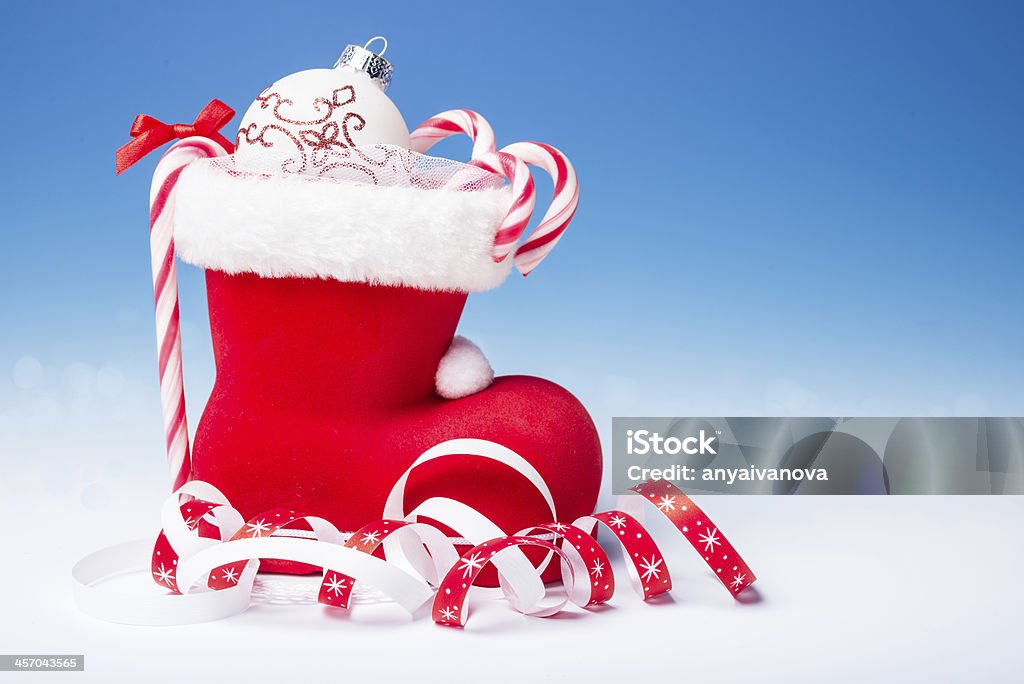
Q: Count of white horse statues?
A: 0